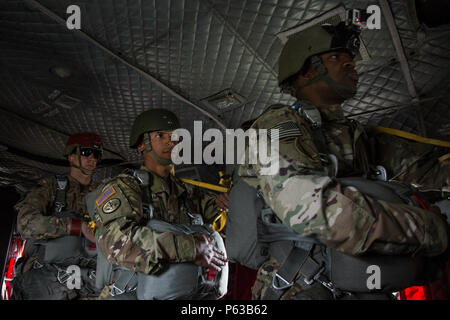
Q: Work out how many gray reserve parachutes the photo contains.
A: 3